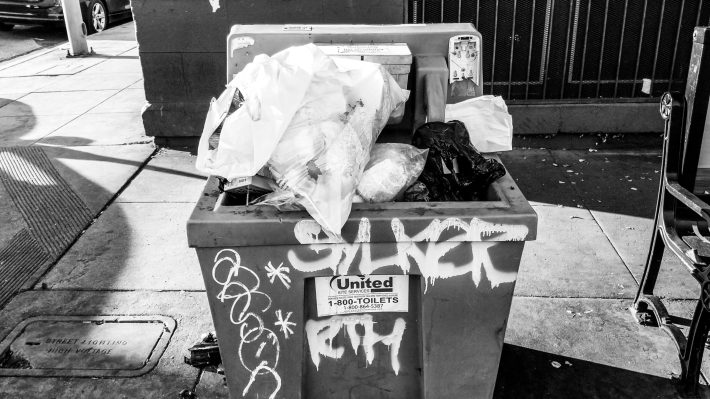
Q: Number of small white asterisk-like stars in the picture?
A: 2